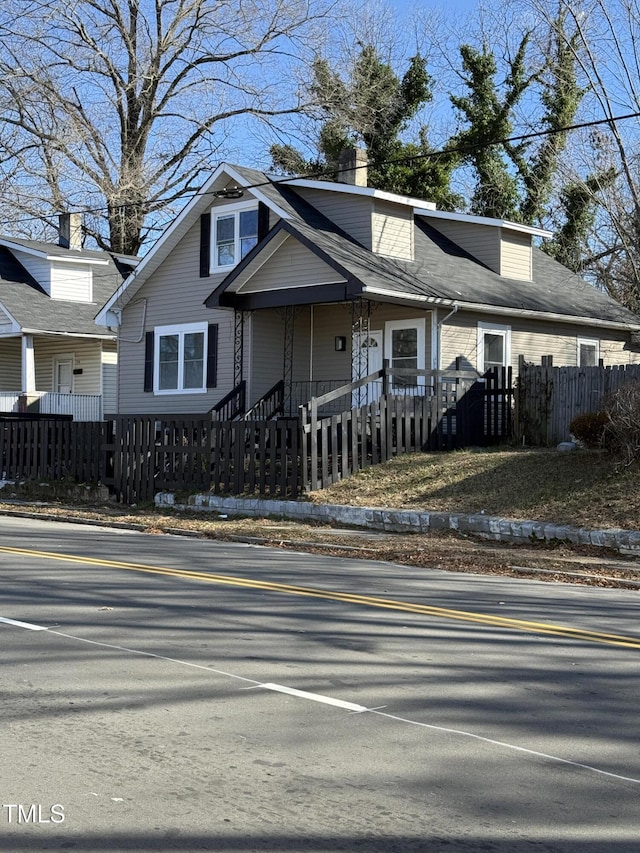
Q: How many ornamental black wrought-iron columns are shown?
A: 3